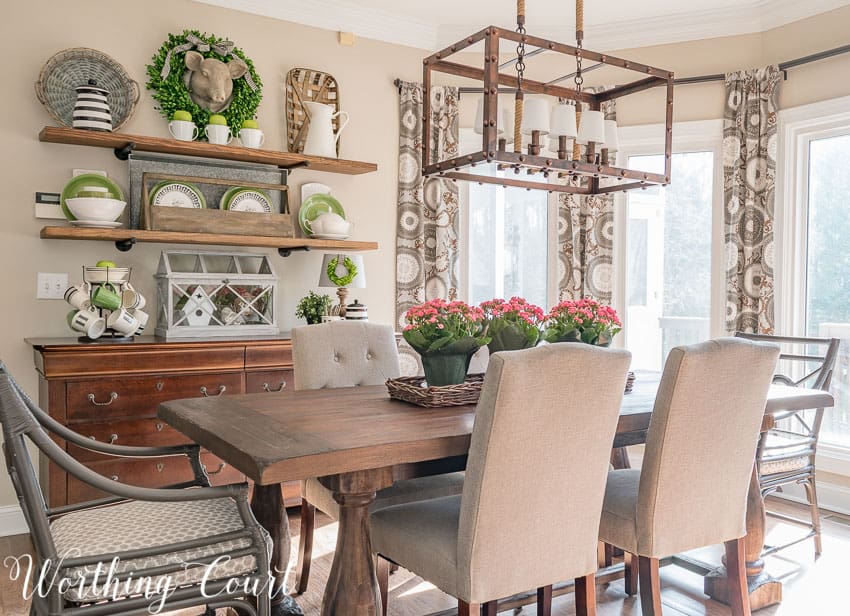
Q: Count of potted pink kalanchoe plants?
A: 3